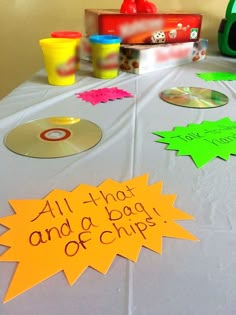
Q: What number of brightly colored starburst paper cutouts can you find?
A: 4